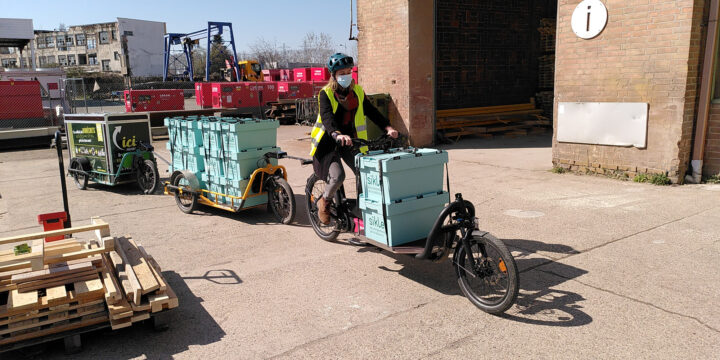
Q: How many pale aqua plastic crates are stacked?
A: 14